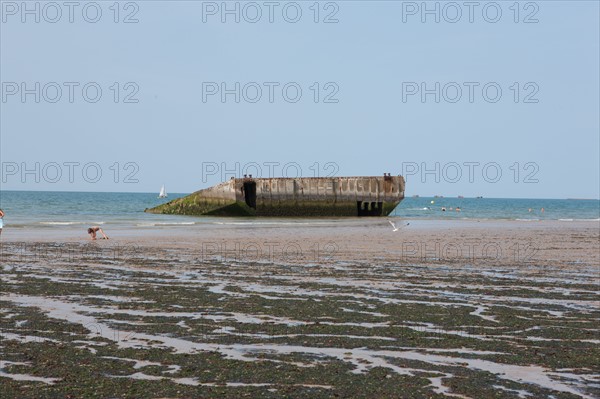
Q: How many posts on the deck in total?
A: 4